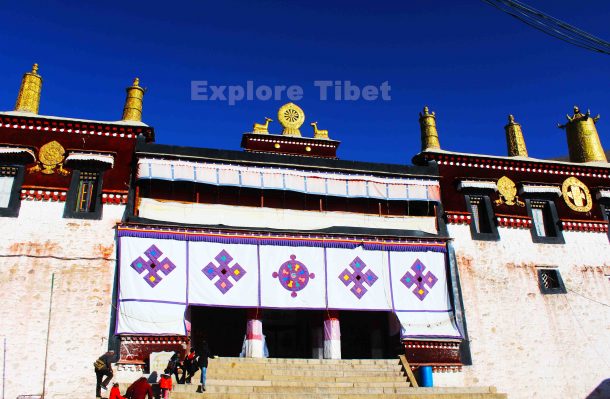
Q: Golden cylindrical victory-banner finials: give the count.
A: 5